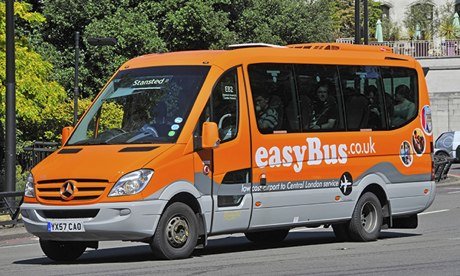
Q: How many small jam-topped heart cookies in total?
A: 0